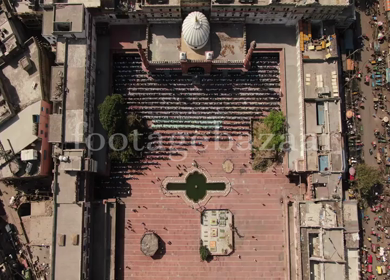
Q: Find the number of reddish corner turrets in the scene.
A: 2